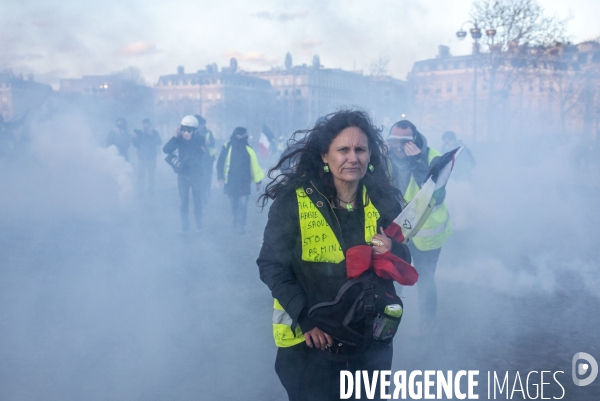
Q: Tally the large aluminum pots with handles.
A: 0